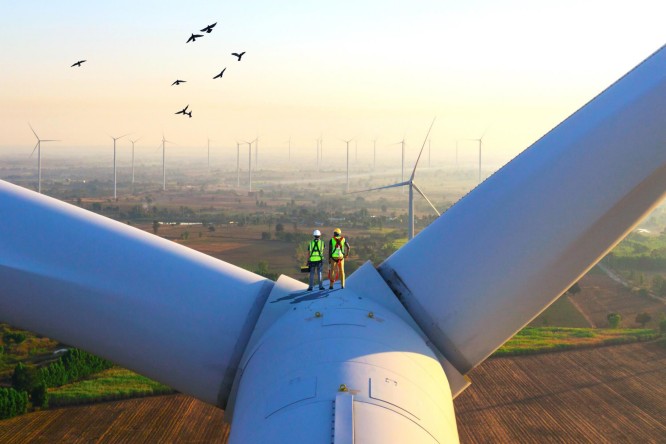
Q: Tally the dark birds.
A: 8